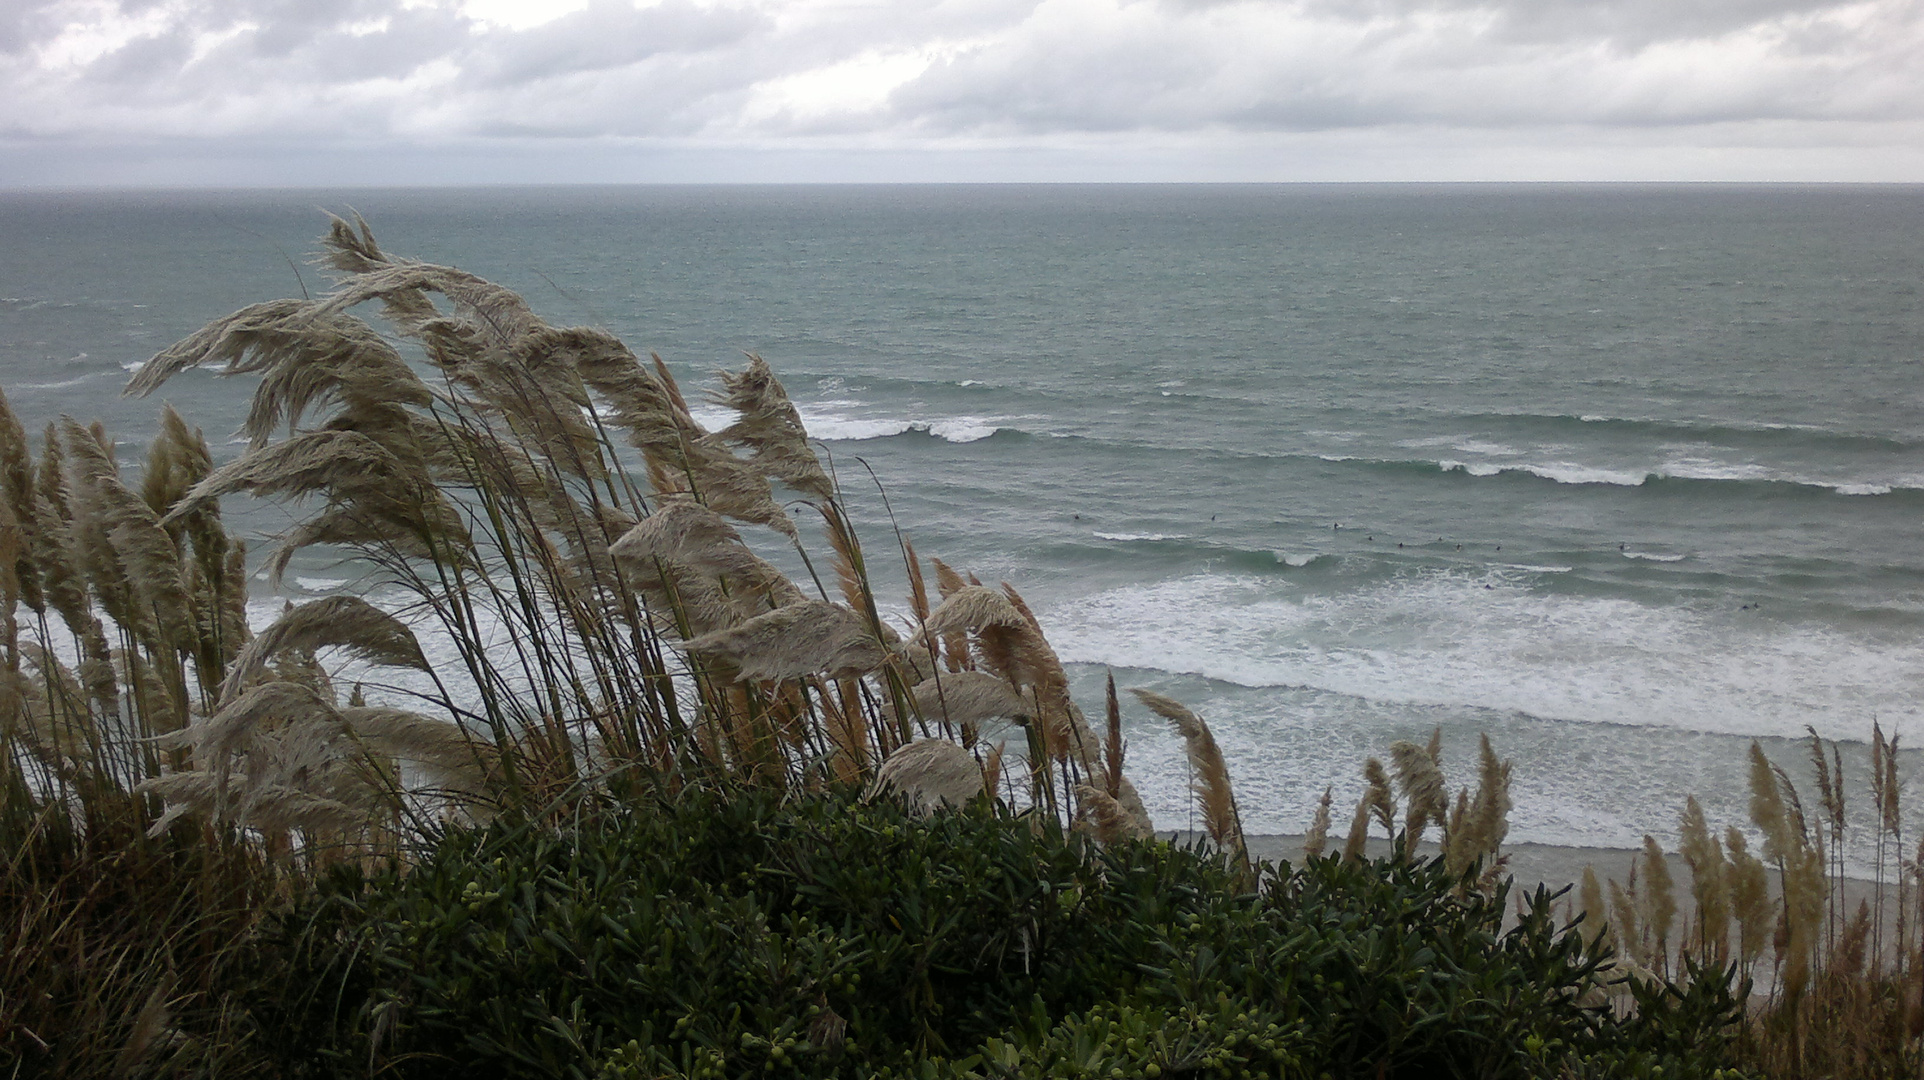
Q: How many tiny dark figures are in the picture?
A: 13